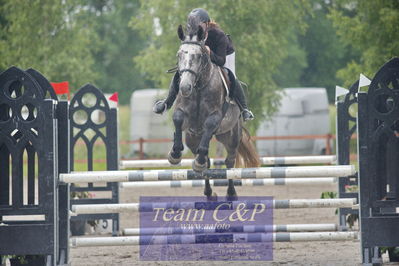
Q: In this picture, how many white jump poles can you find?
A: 6